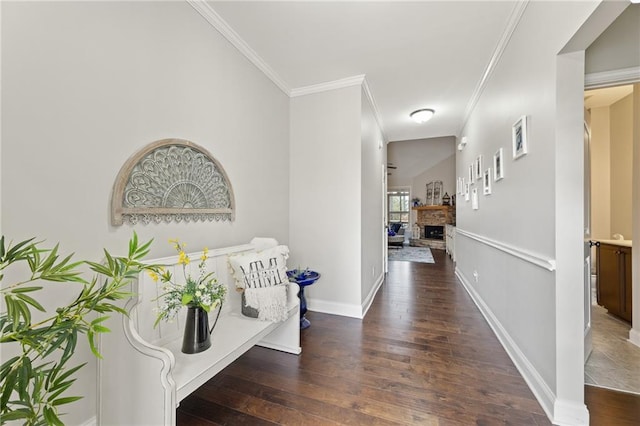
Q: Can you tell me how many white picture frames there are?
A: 9